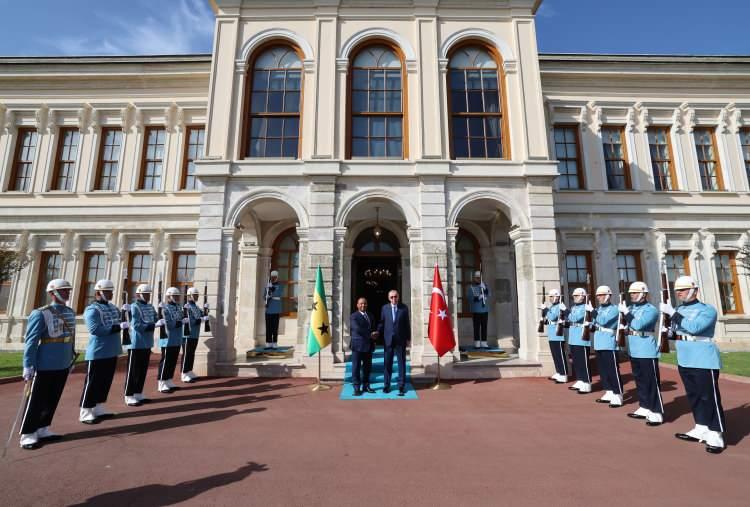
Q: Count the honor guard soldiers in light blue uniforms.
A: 12